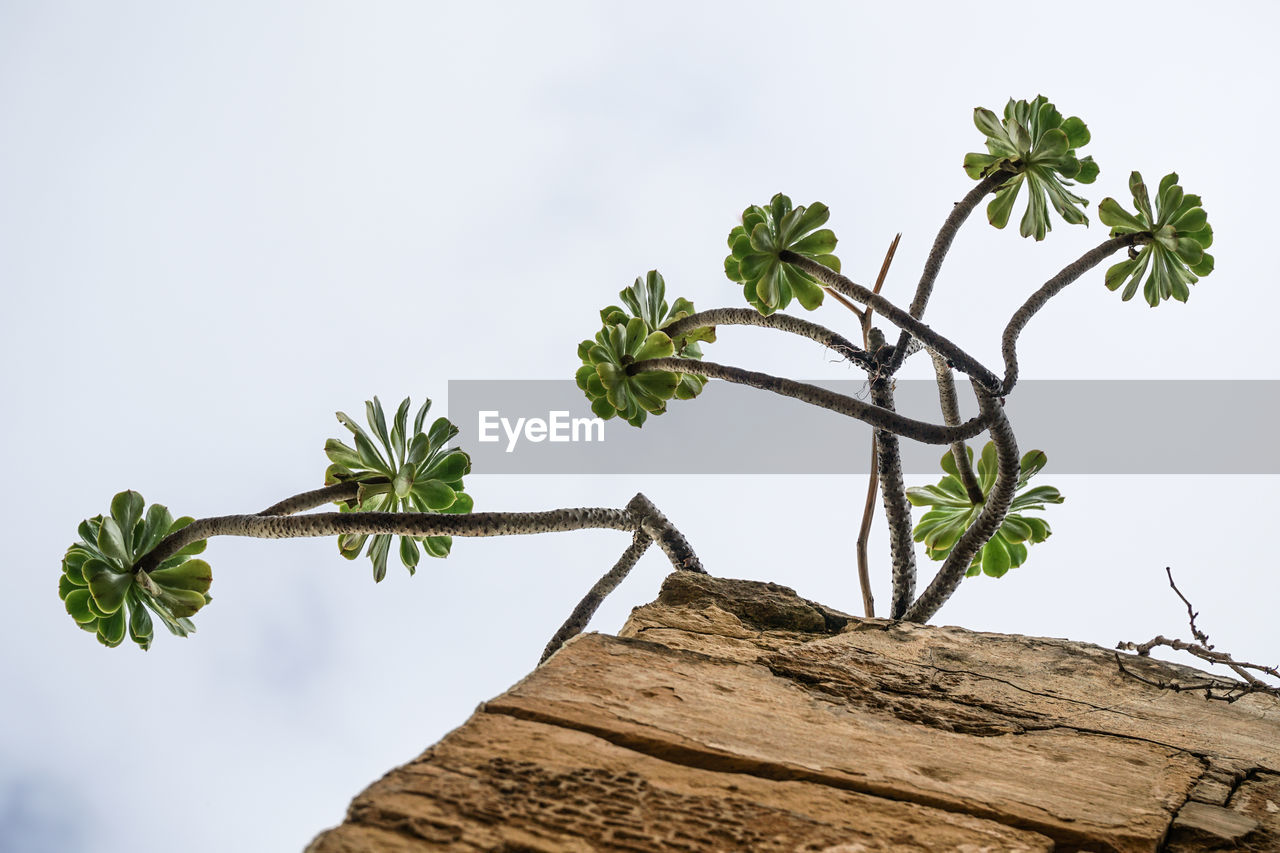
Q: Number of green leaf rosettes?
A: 8